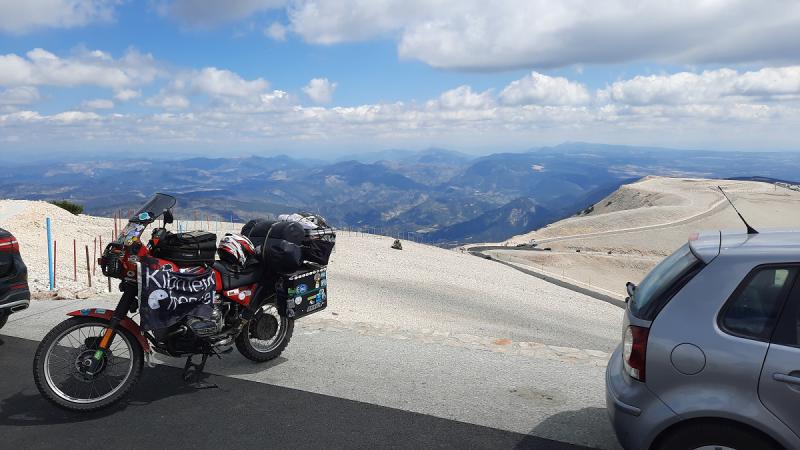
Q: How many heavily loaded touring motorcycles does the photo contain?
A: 1